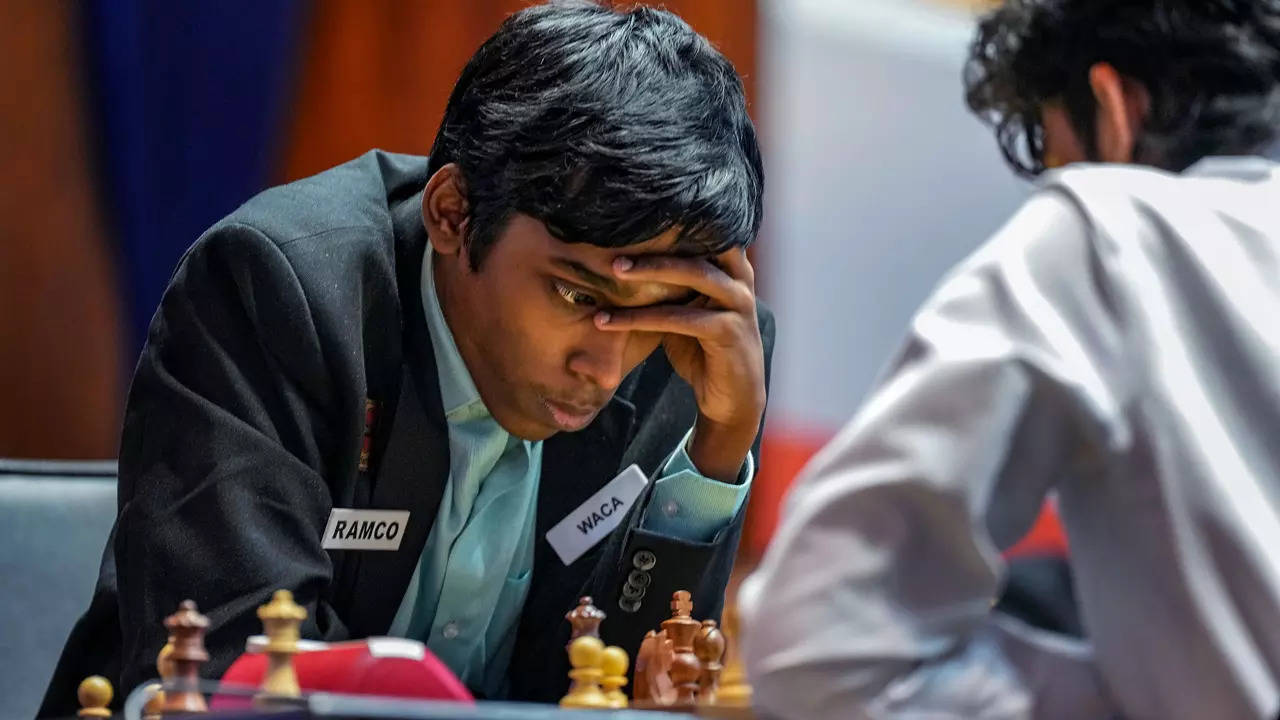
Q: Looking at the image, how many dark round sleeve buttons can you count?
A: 4